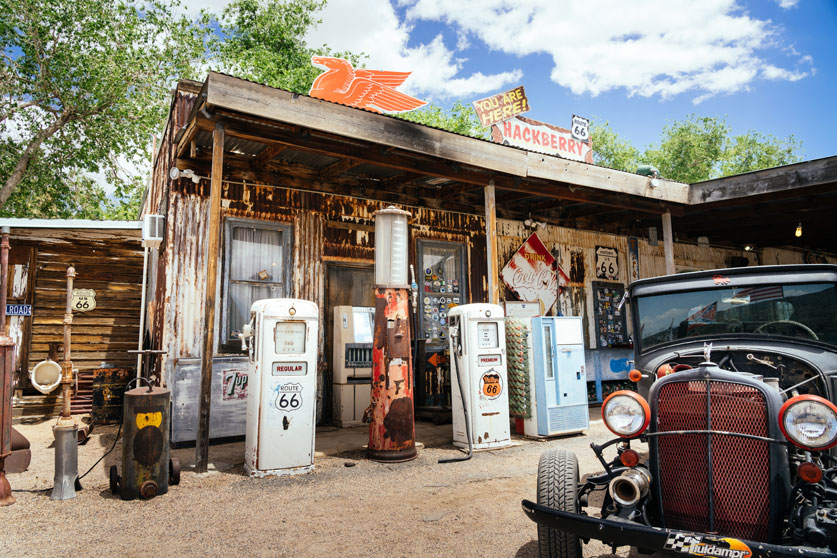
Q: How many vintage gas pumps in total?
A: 3